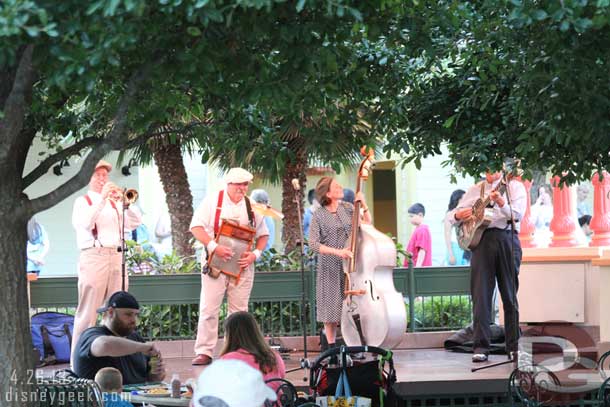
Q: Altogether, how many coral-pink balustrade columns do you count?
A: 3